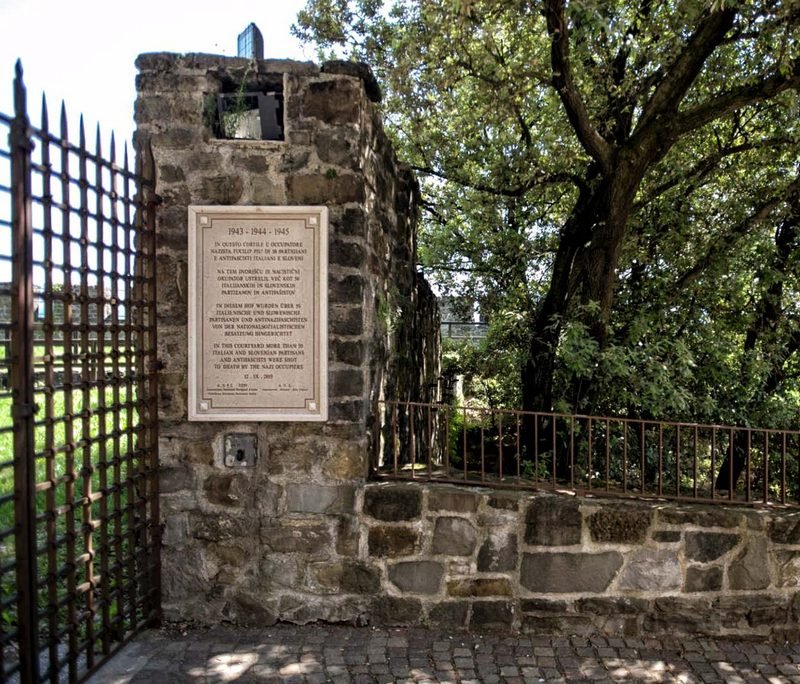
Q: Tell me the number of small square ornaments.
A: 4